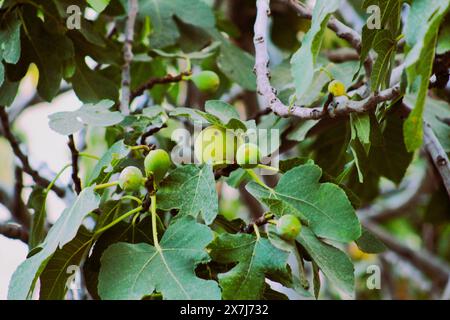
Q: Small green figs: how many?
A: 5